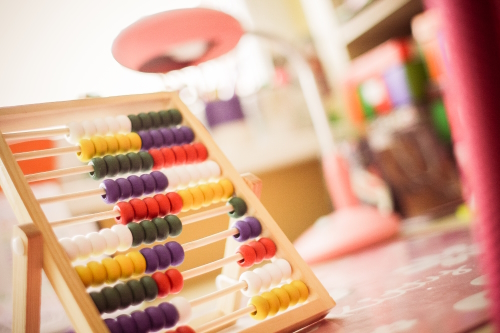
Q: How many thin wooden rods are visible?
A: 10